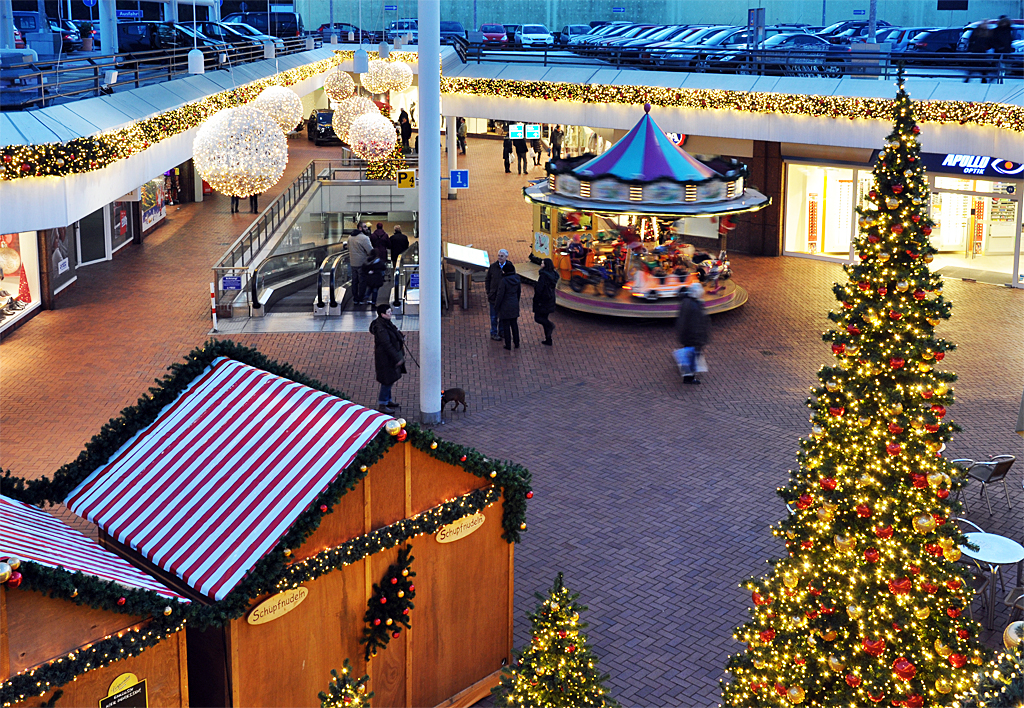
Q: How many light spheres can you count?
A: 7